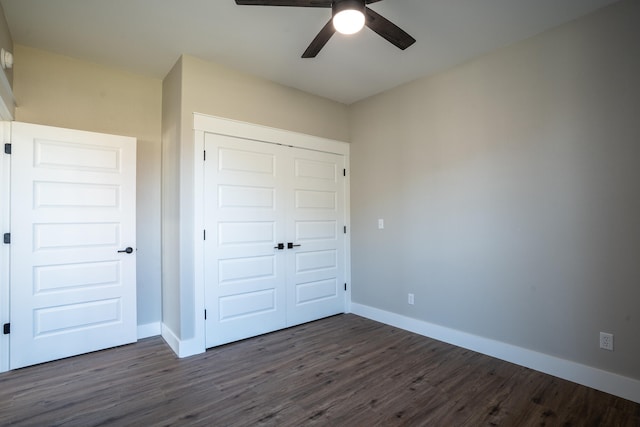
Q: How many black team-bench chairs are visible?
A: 0